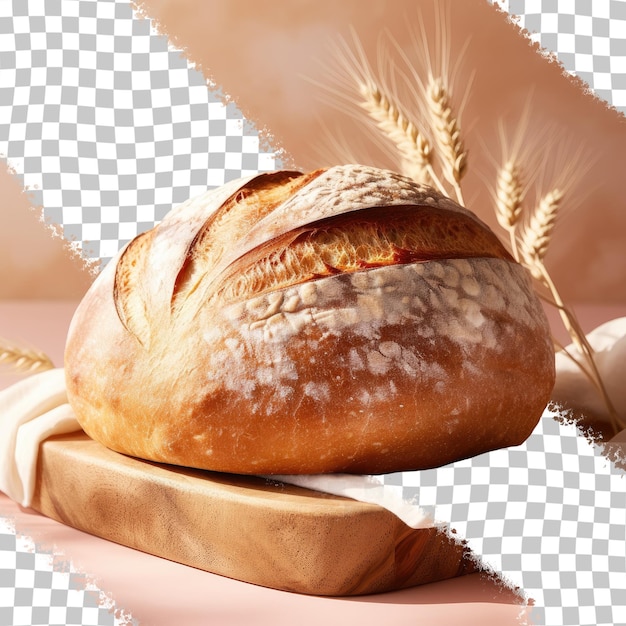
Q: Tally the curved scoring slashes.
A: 3